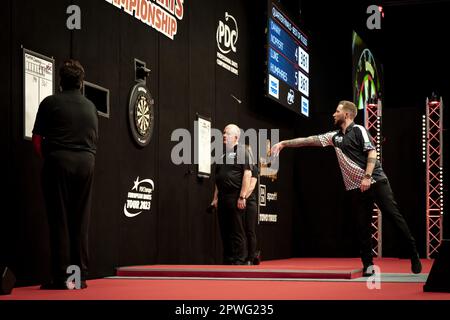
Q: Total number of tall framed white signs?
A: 2